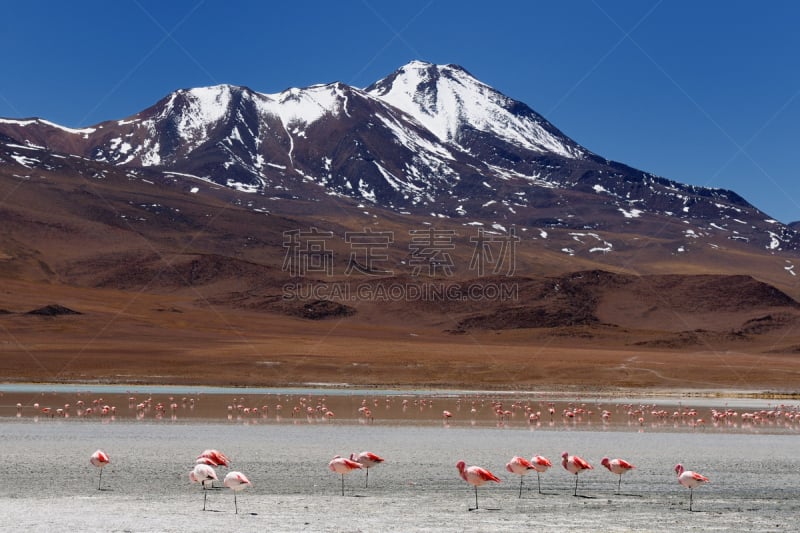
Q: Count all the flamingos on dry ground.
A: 13